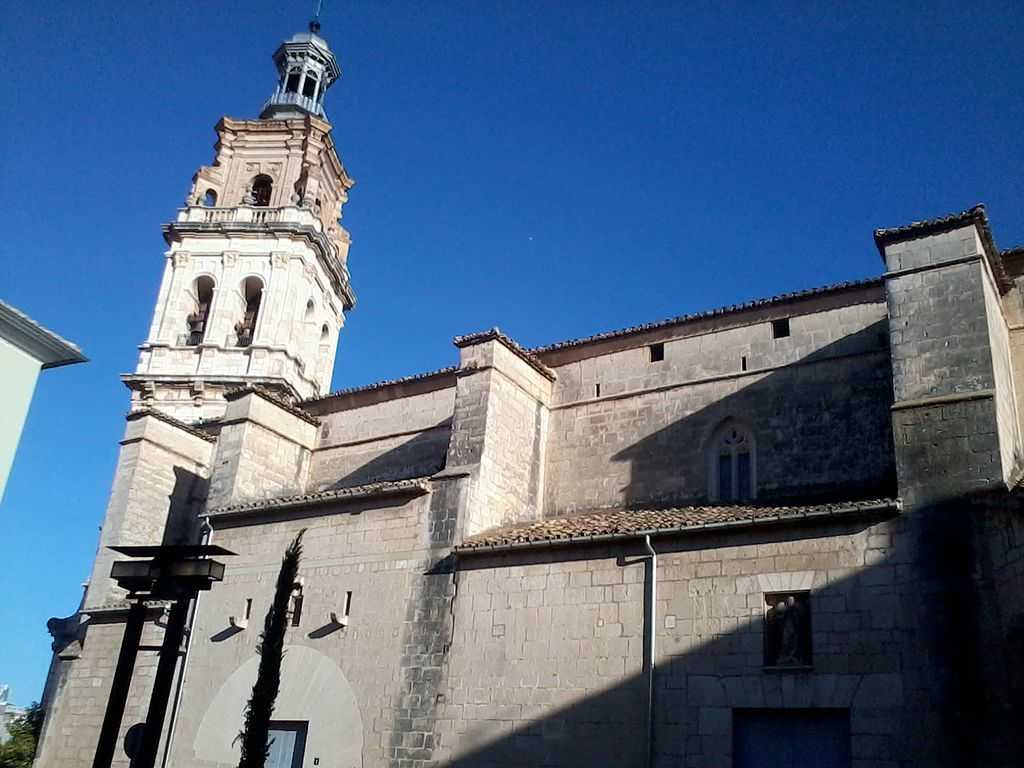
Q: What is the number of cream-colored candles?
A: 0